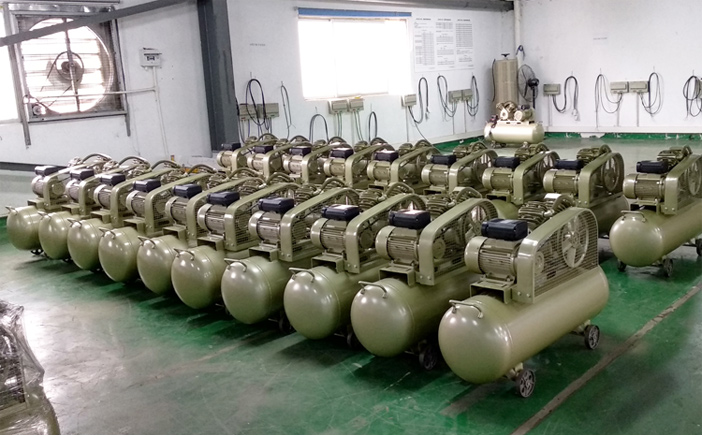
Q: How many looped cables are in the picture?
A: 11